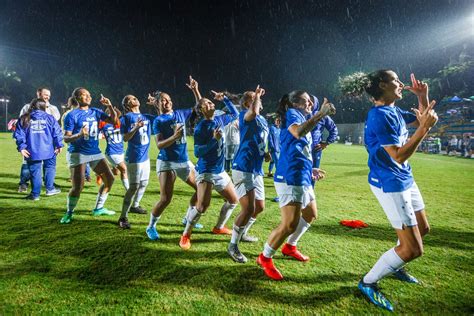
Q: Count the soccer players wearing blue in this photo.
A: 8